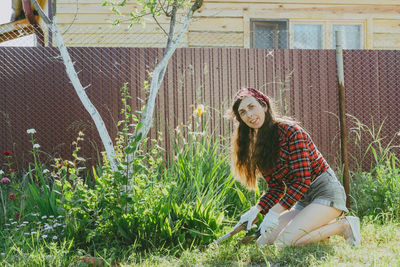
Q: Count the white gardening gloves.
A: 2